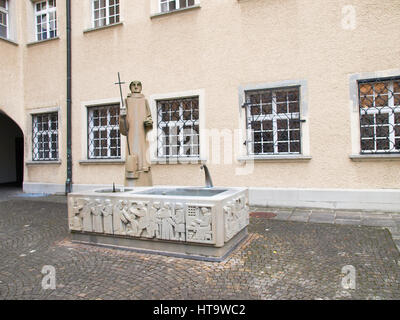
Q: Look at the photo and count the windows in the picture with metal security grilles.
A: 5